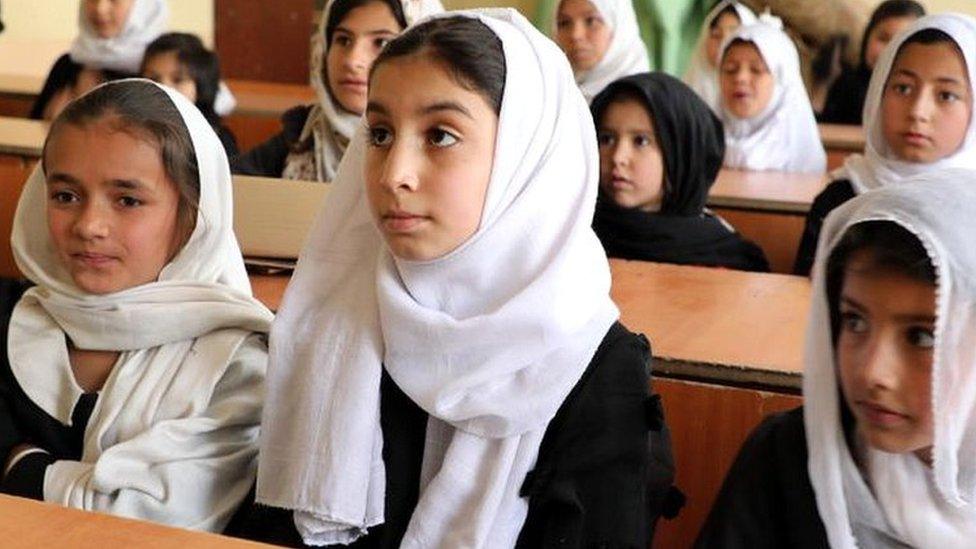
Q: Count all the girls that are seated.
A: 12